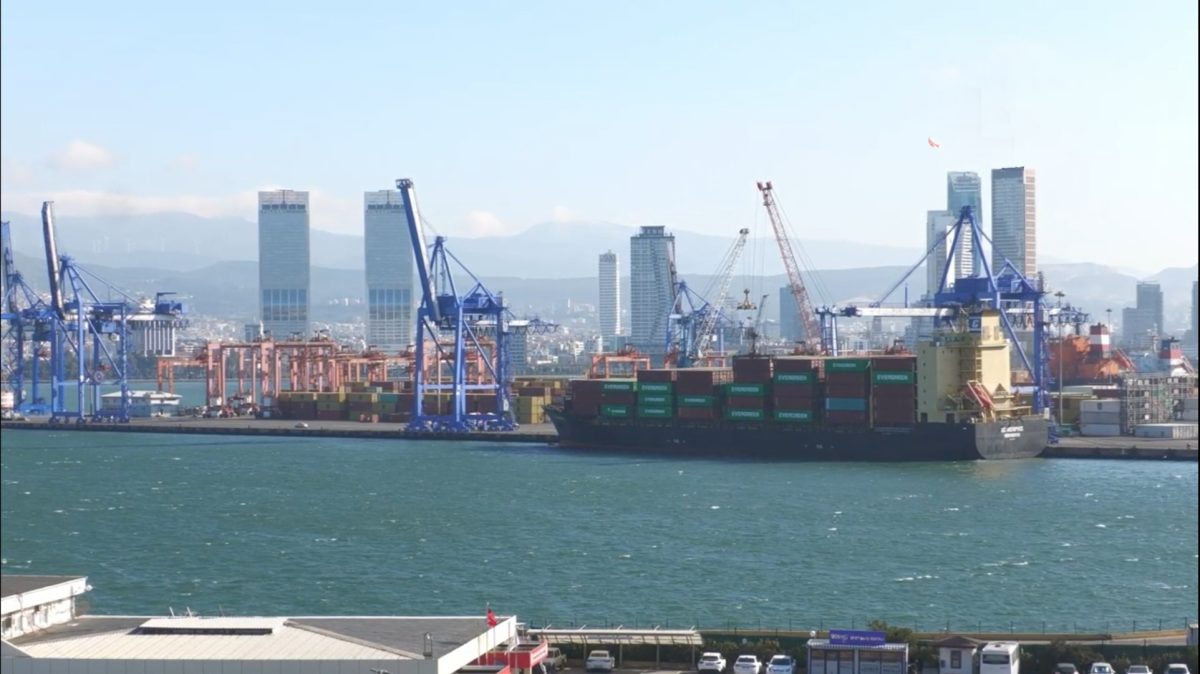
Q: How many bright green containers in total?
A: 12